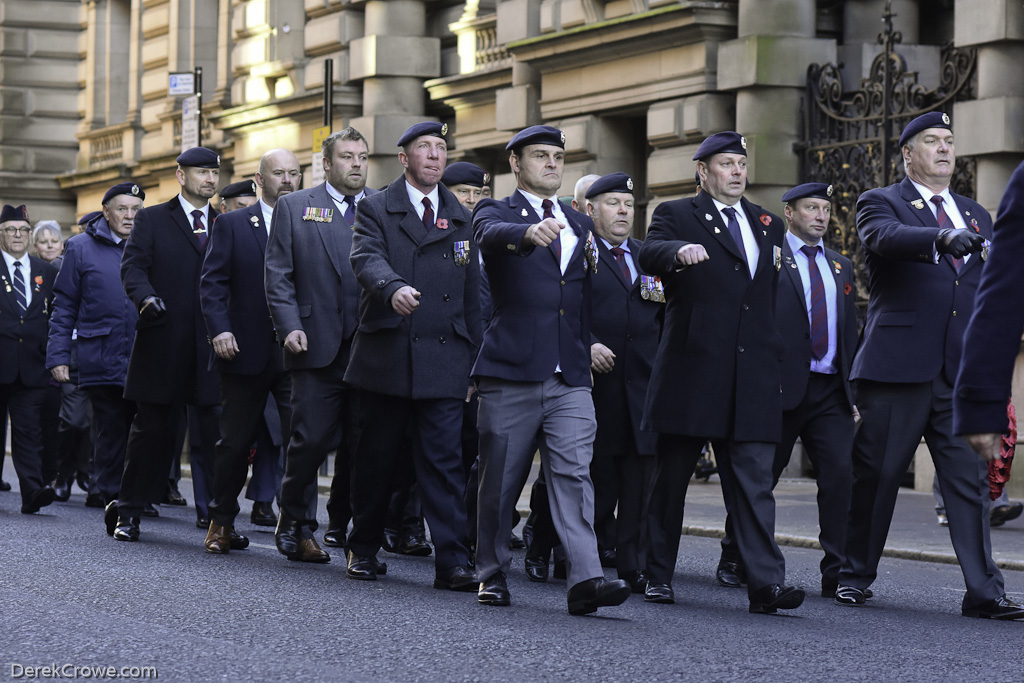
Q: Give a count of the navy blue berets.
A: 11